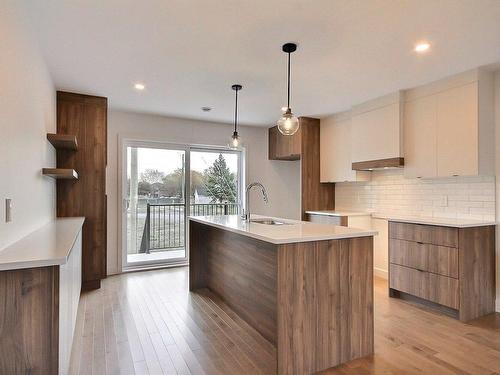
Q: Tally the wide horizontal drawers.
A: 3